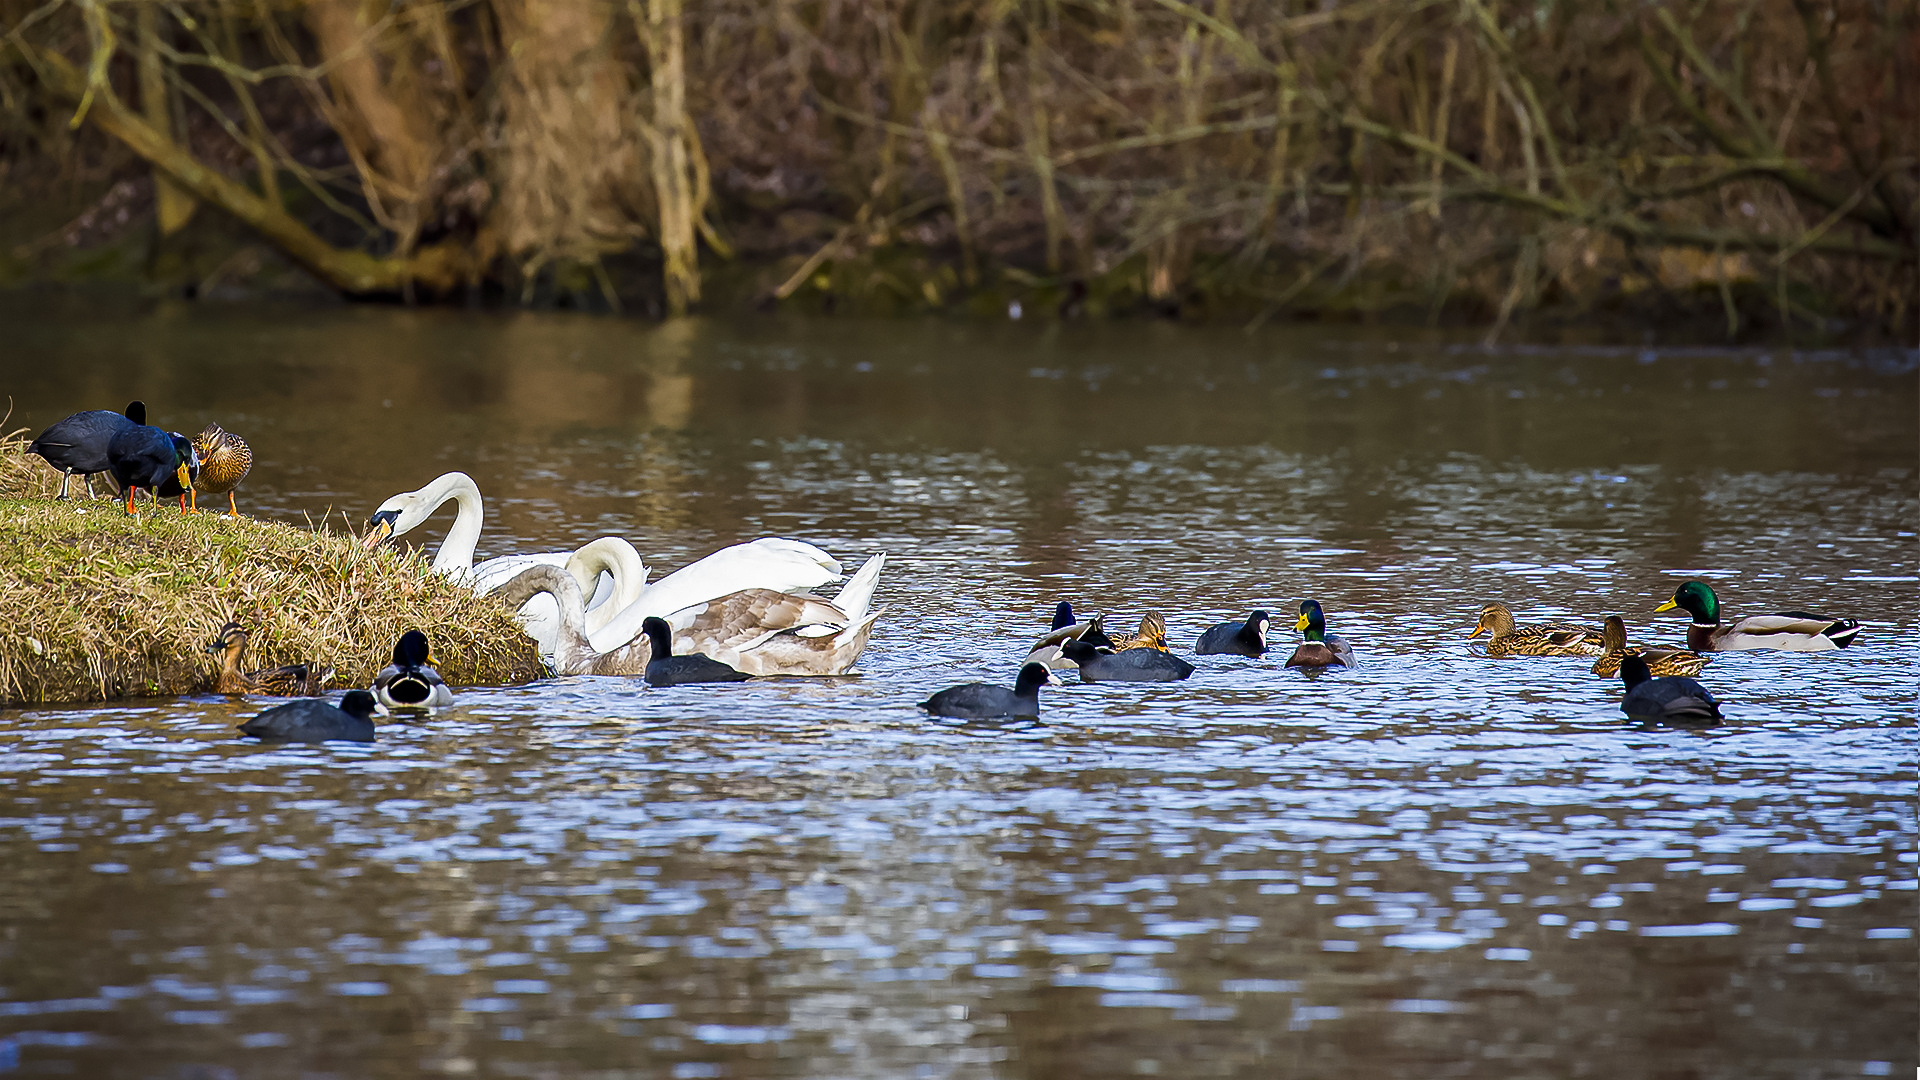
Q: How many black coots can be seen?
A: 8